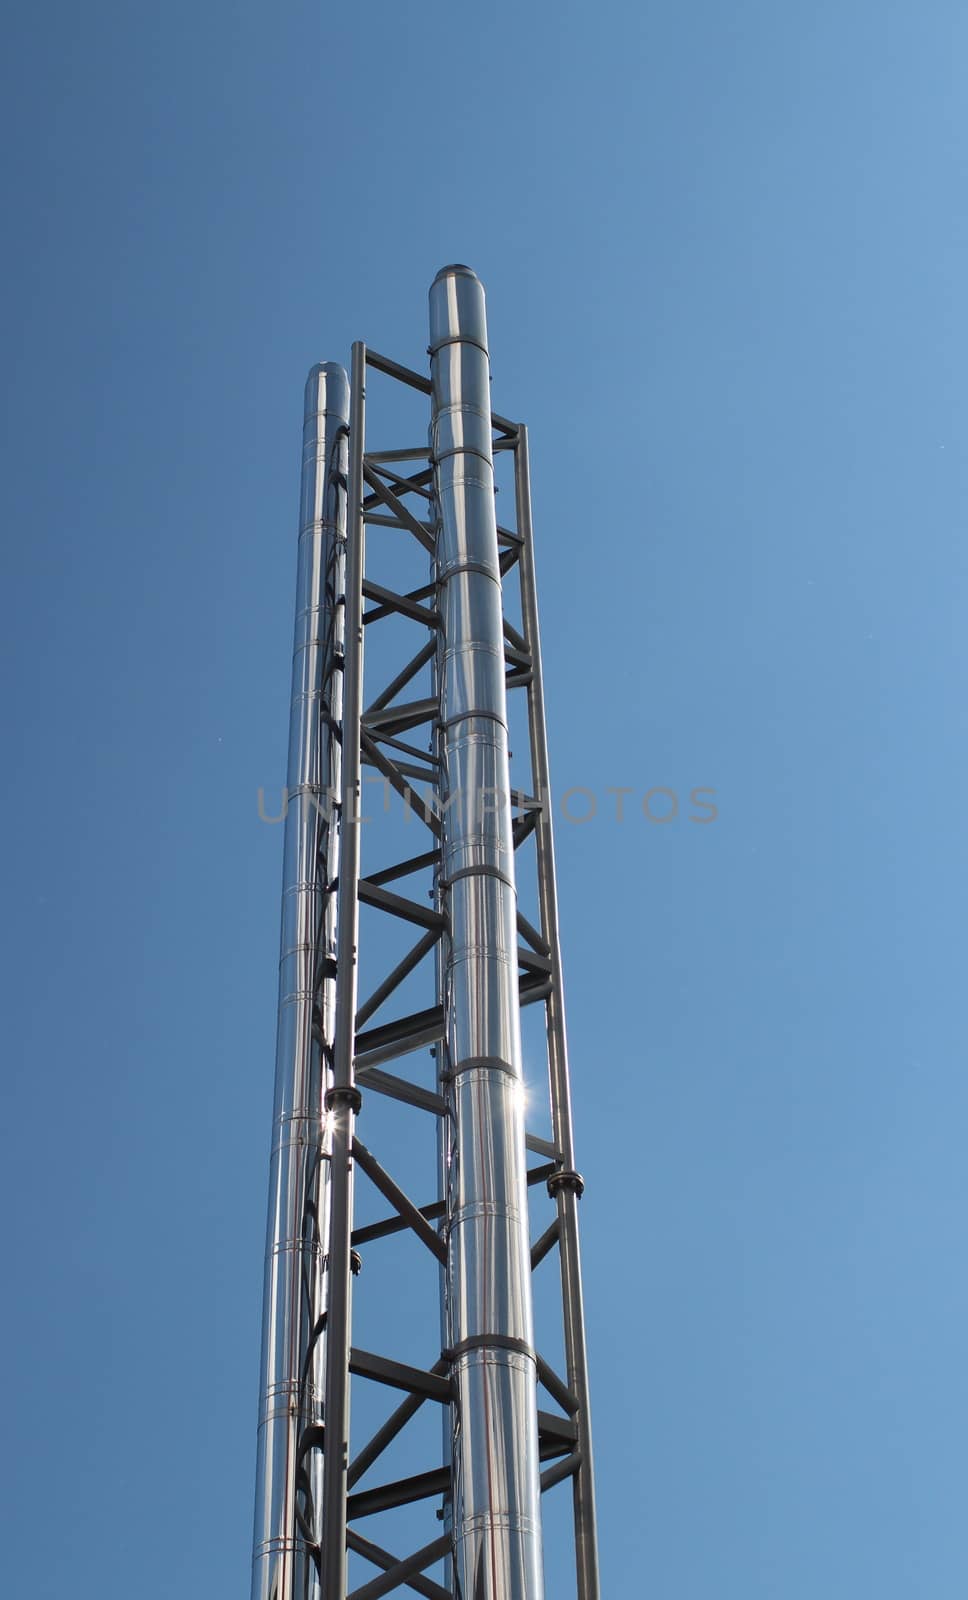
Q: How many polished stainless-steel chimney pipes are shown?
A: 2